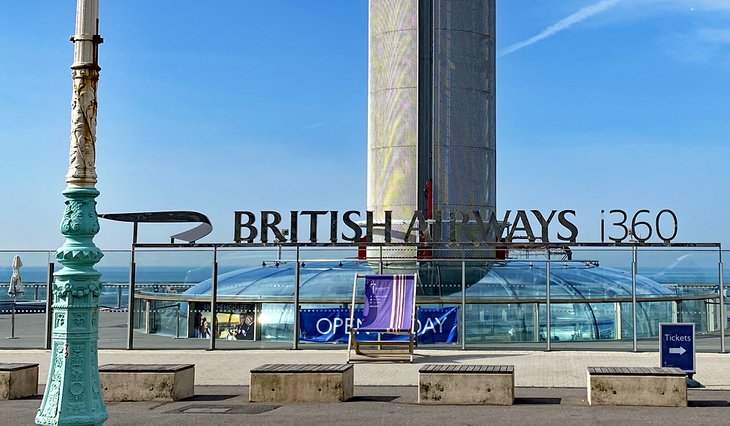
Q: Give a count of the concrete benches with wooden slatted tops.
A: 5